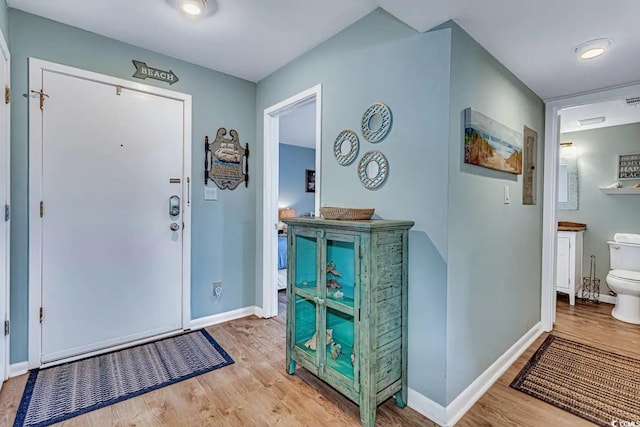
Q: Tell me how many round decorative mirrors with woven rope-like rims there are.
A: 3